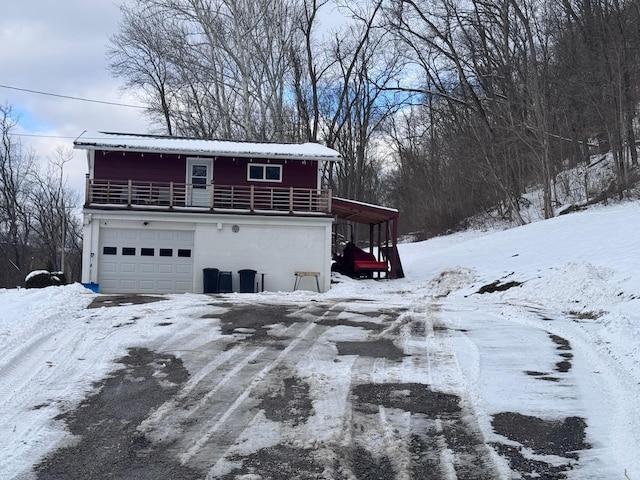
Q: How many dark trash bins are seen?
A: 3